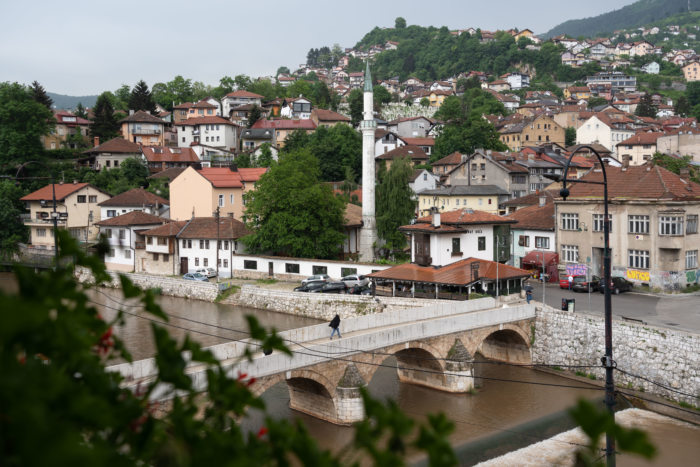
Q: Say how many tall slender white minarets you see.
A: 1